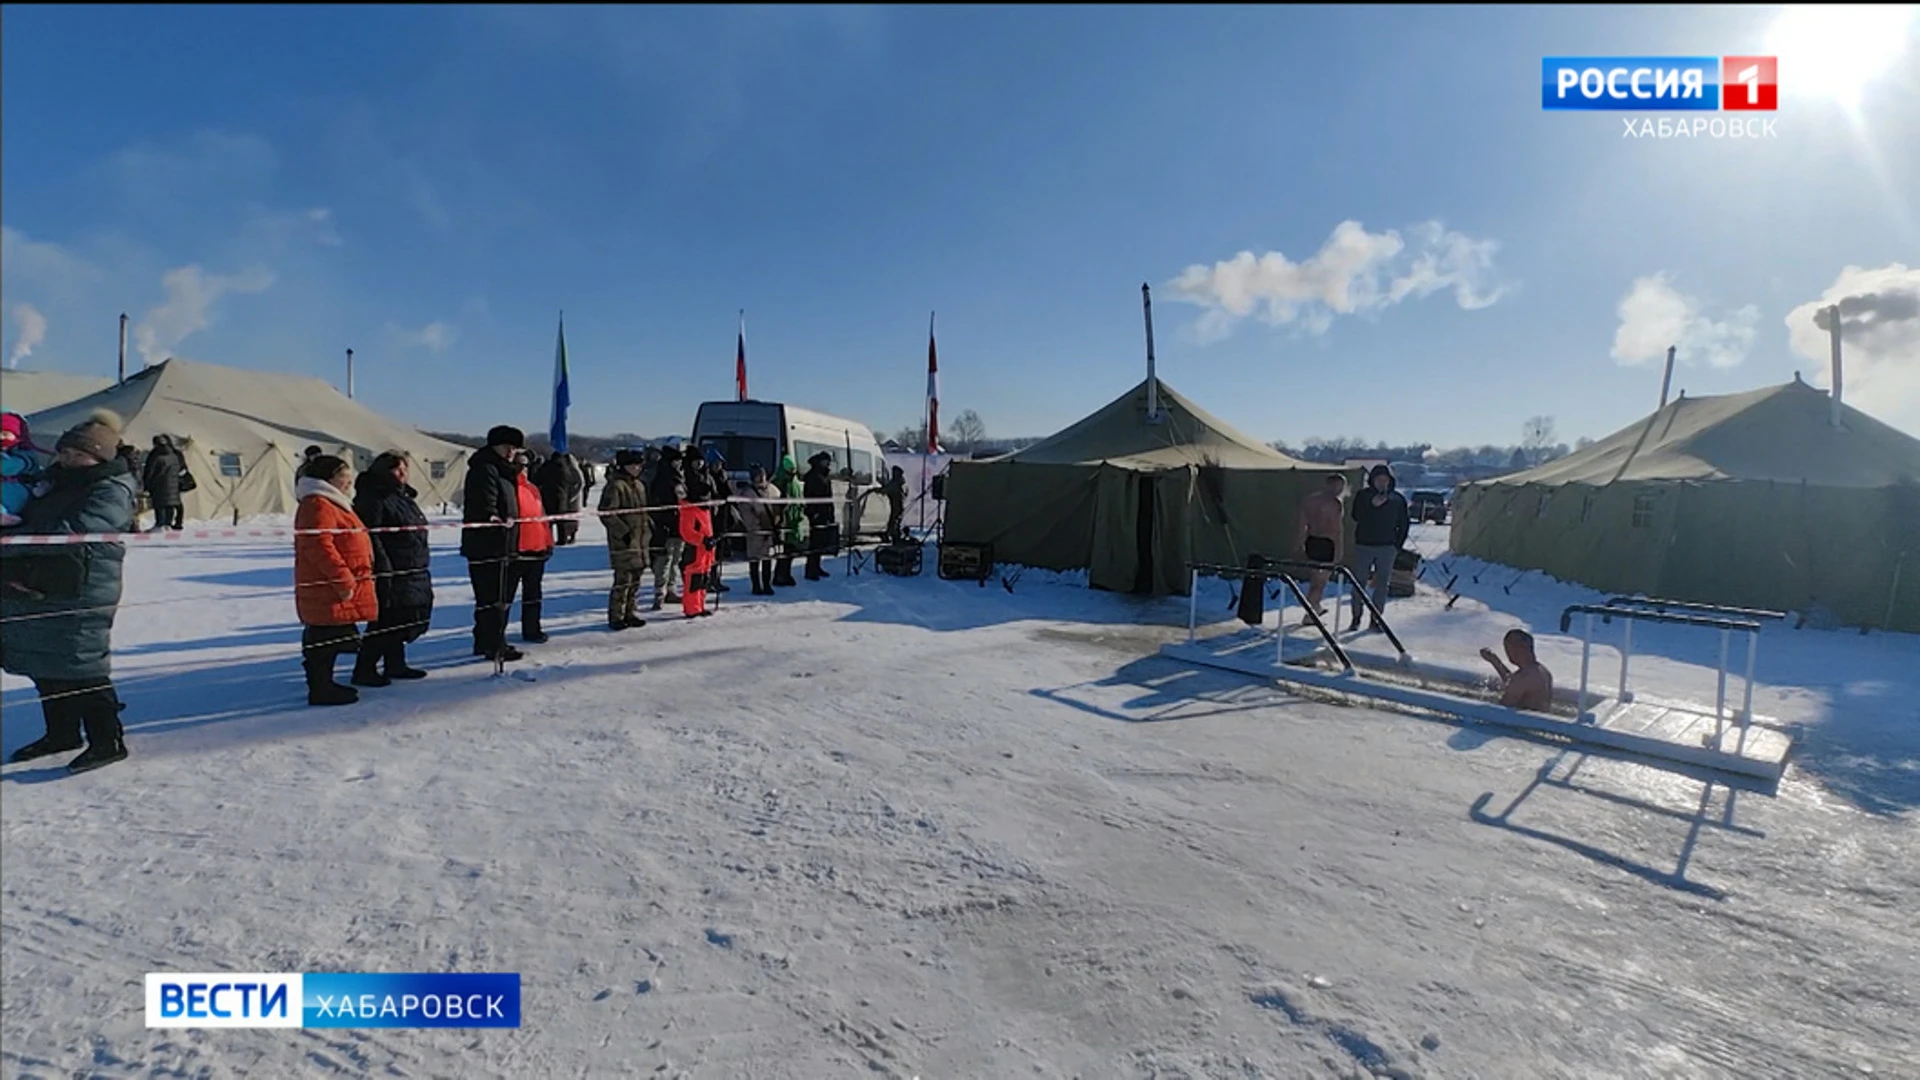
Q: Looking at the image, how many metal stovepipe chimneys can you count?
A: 5